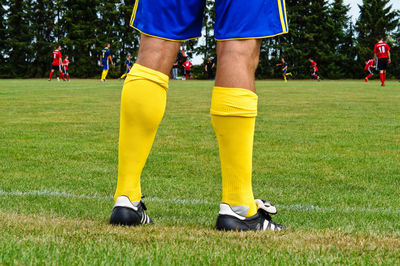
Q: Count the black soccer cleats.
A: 2